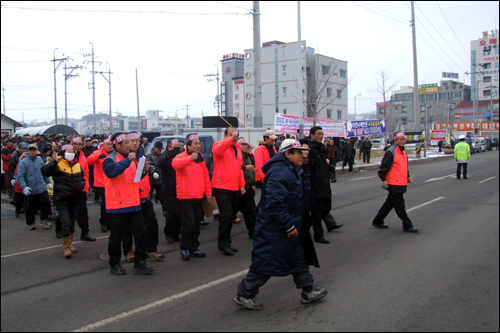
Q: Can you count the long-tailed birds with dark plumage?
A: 0